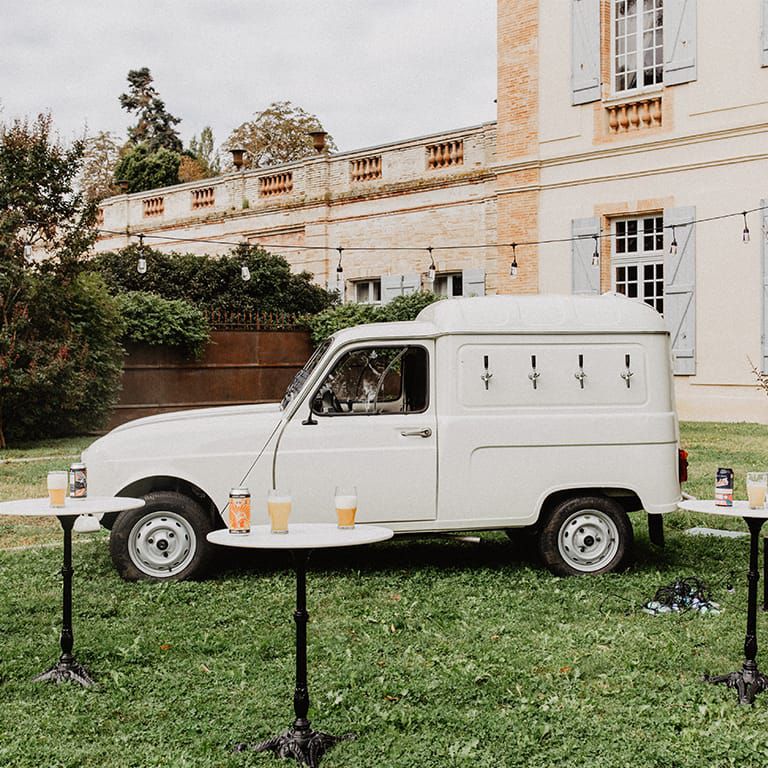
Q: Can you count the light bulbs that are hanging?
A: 9